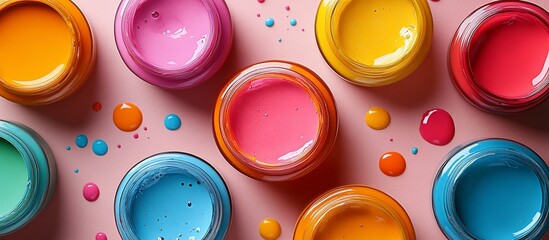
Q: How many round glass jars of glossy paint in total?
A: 9